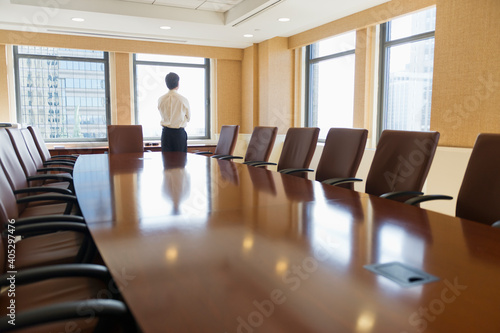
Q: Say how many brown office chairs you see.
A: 14